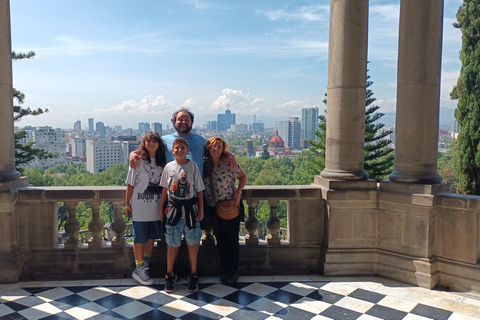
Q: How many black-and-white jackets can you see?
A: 1